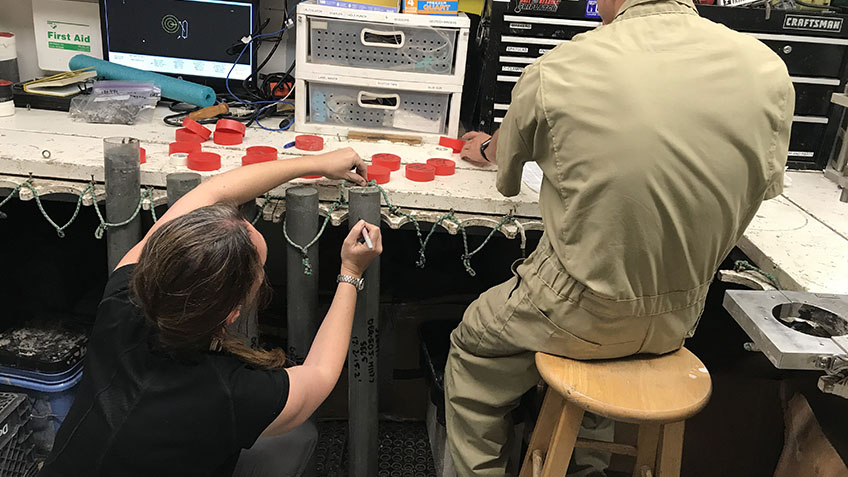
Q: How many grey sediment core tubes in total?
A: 5